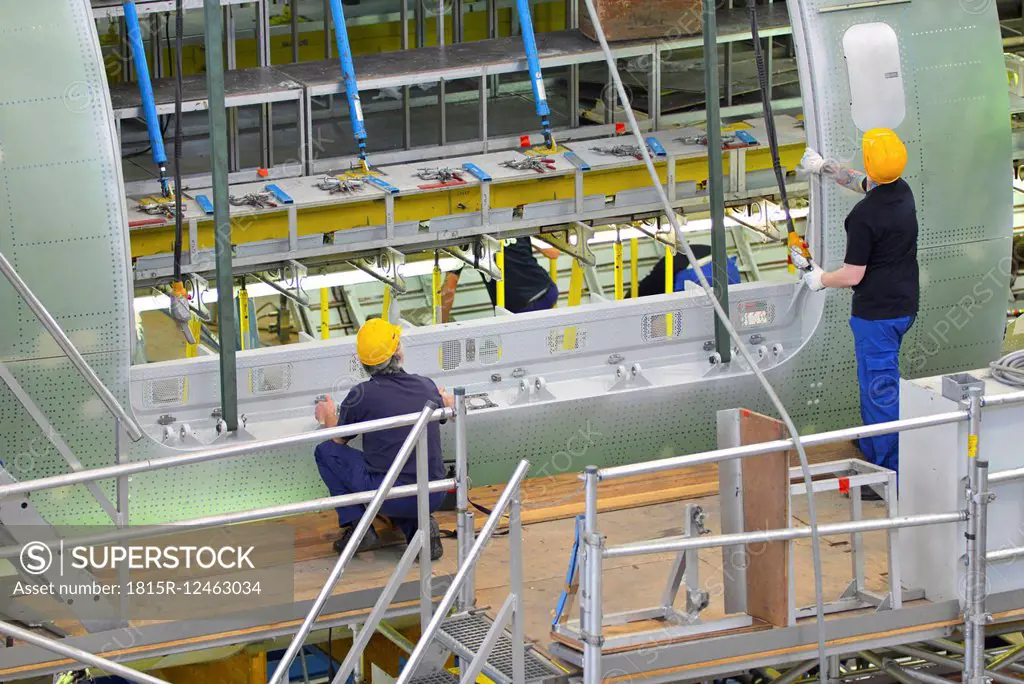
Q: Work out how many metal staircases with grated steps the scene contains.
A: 1